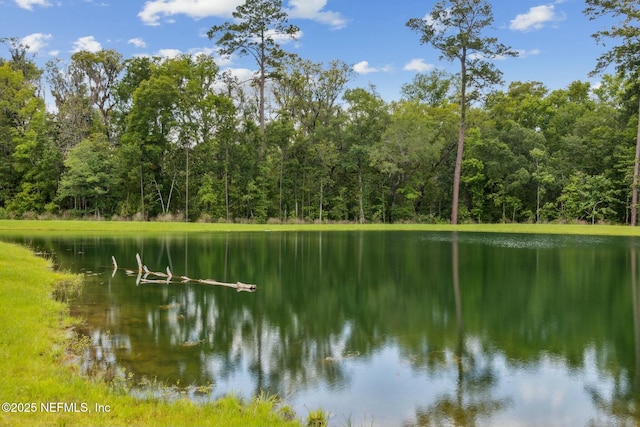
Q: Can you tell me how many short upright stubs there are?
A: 4